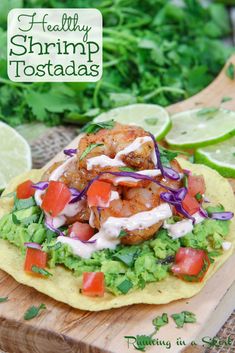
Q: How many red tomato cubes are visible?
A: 9